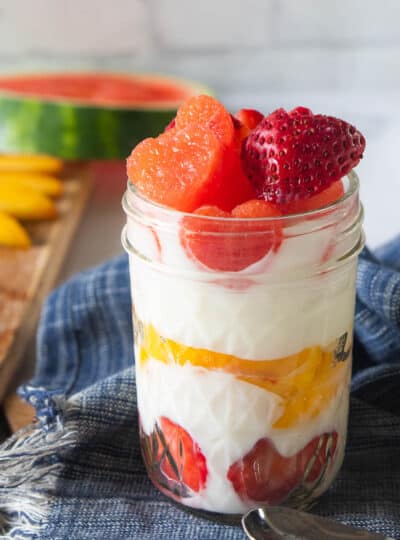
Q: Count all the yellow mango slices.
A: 4